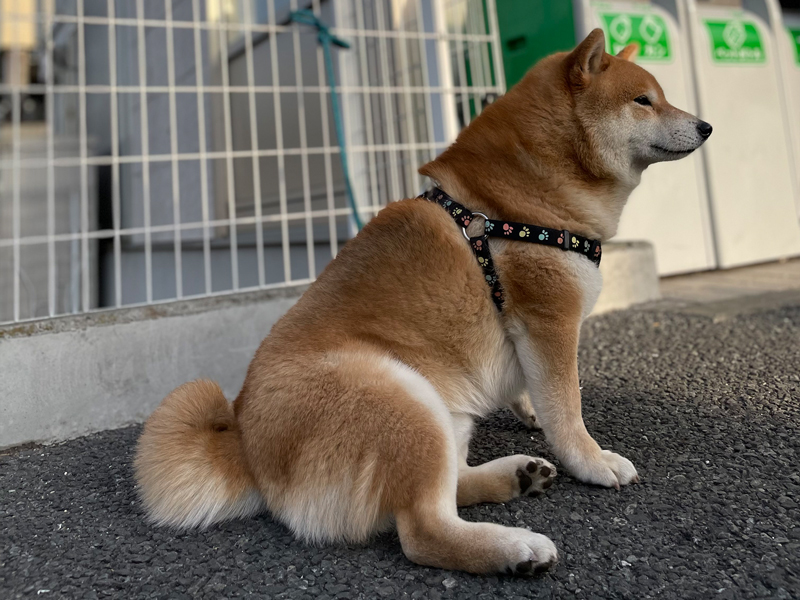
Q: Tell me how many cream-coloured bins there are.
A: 3